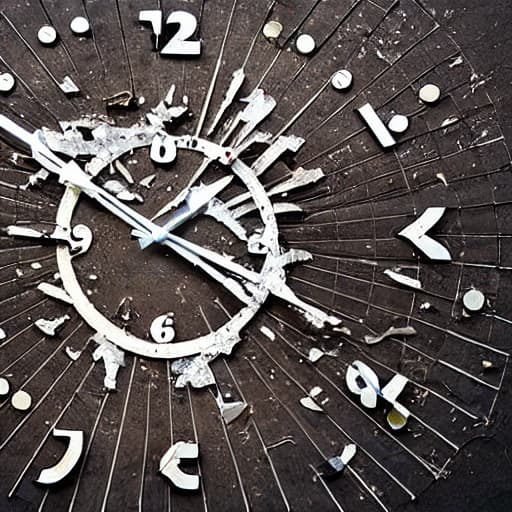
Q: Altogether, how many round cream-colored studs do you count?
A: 11